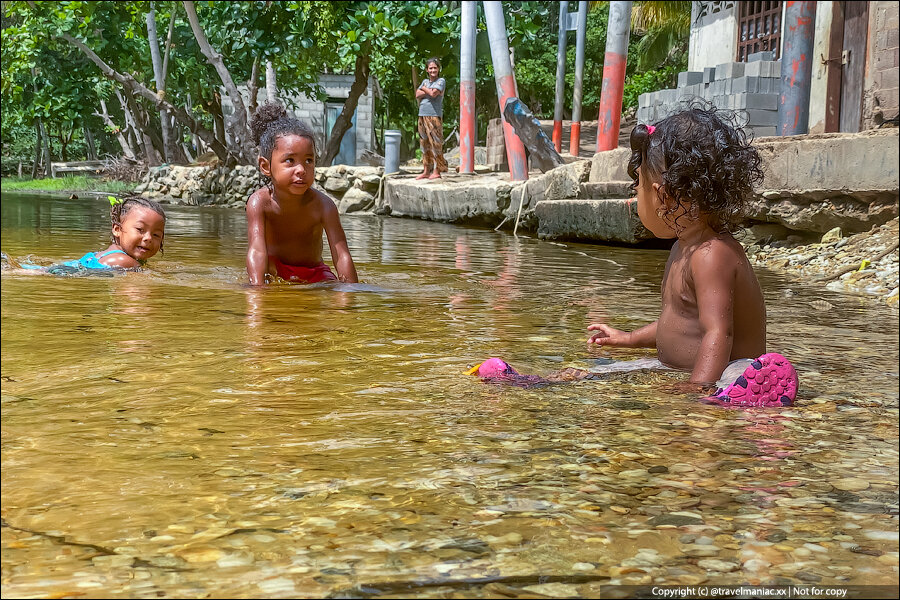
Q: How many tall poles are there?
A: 6